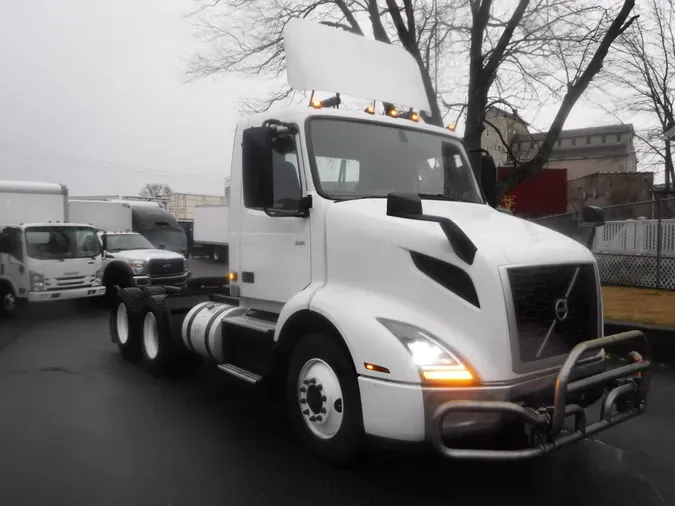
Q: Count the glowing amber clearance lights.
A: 5